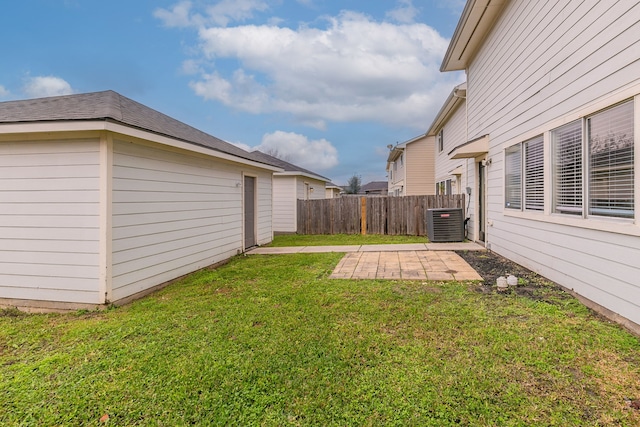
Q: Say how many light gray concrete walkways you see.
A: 1